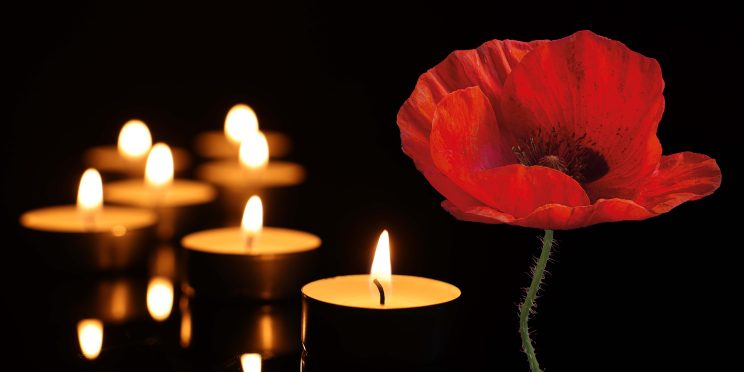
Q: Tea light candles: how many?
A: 7